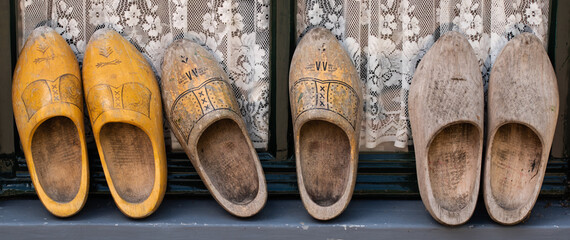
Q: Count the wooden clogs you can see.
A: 6